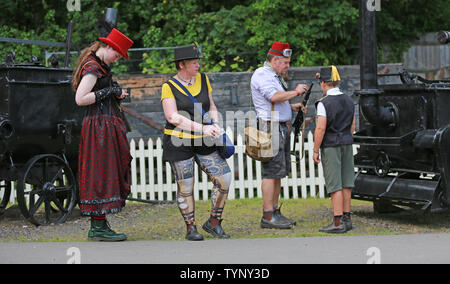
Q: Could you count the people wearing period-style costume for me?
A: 4